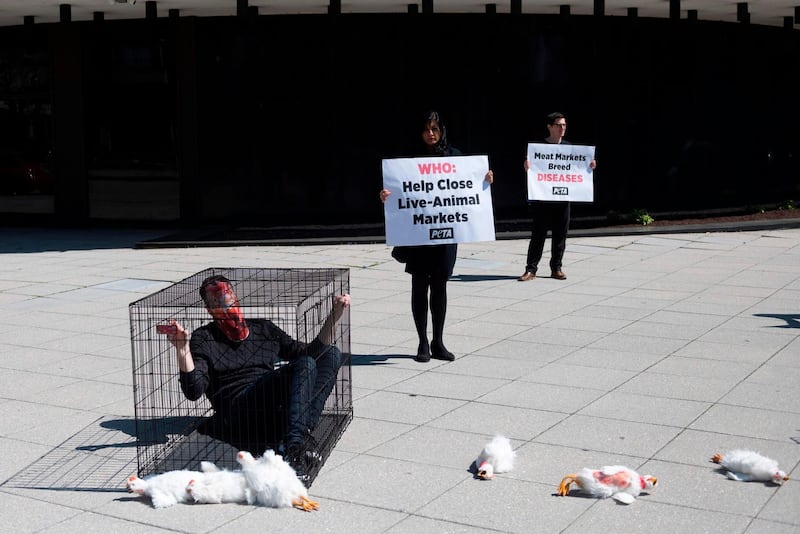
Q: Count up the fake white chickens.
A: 6